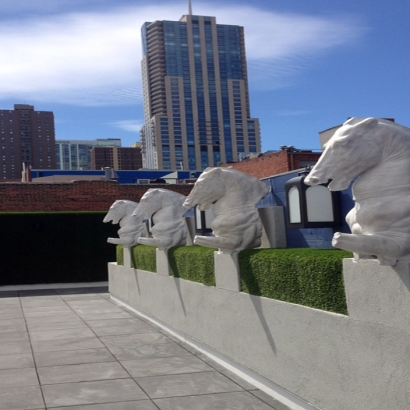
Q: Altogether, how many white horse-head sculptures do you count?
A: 4